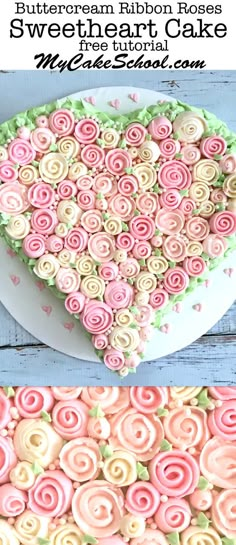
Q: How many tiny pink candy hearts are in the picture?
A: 14